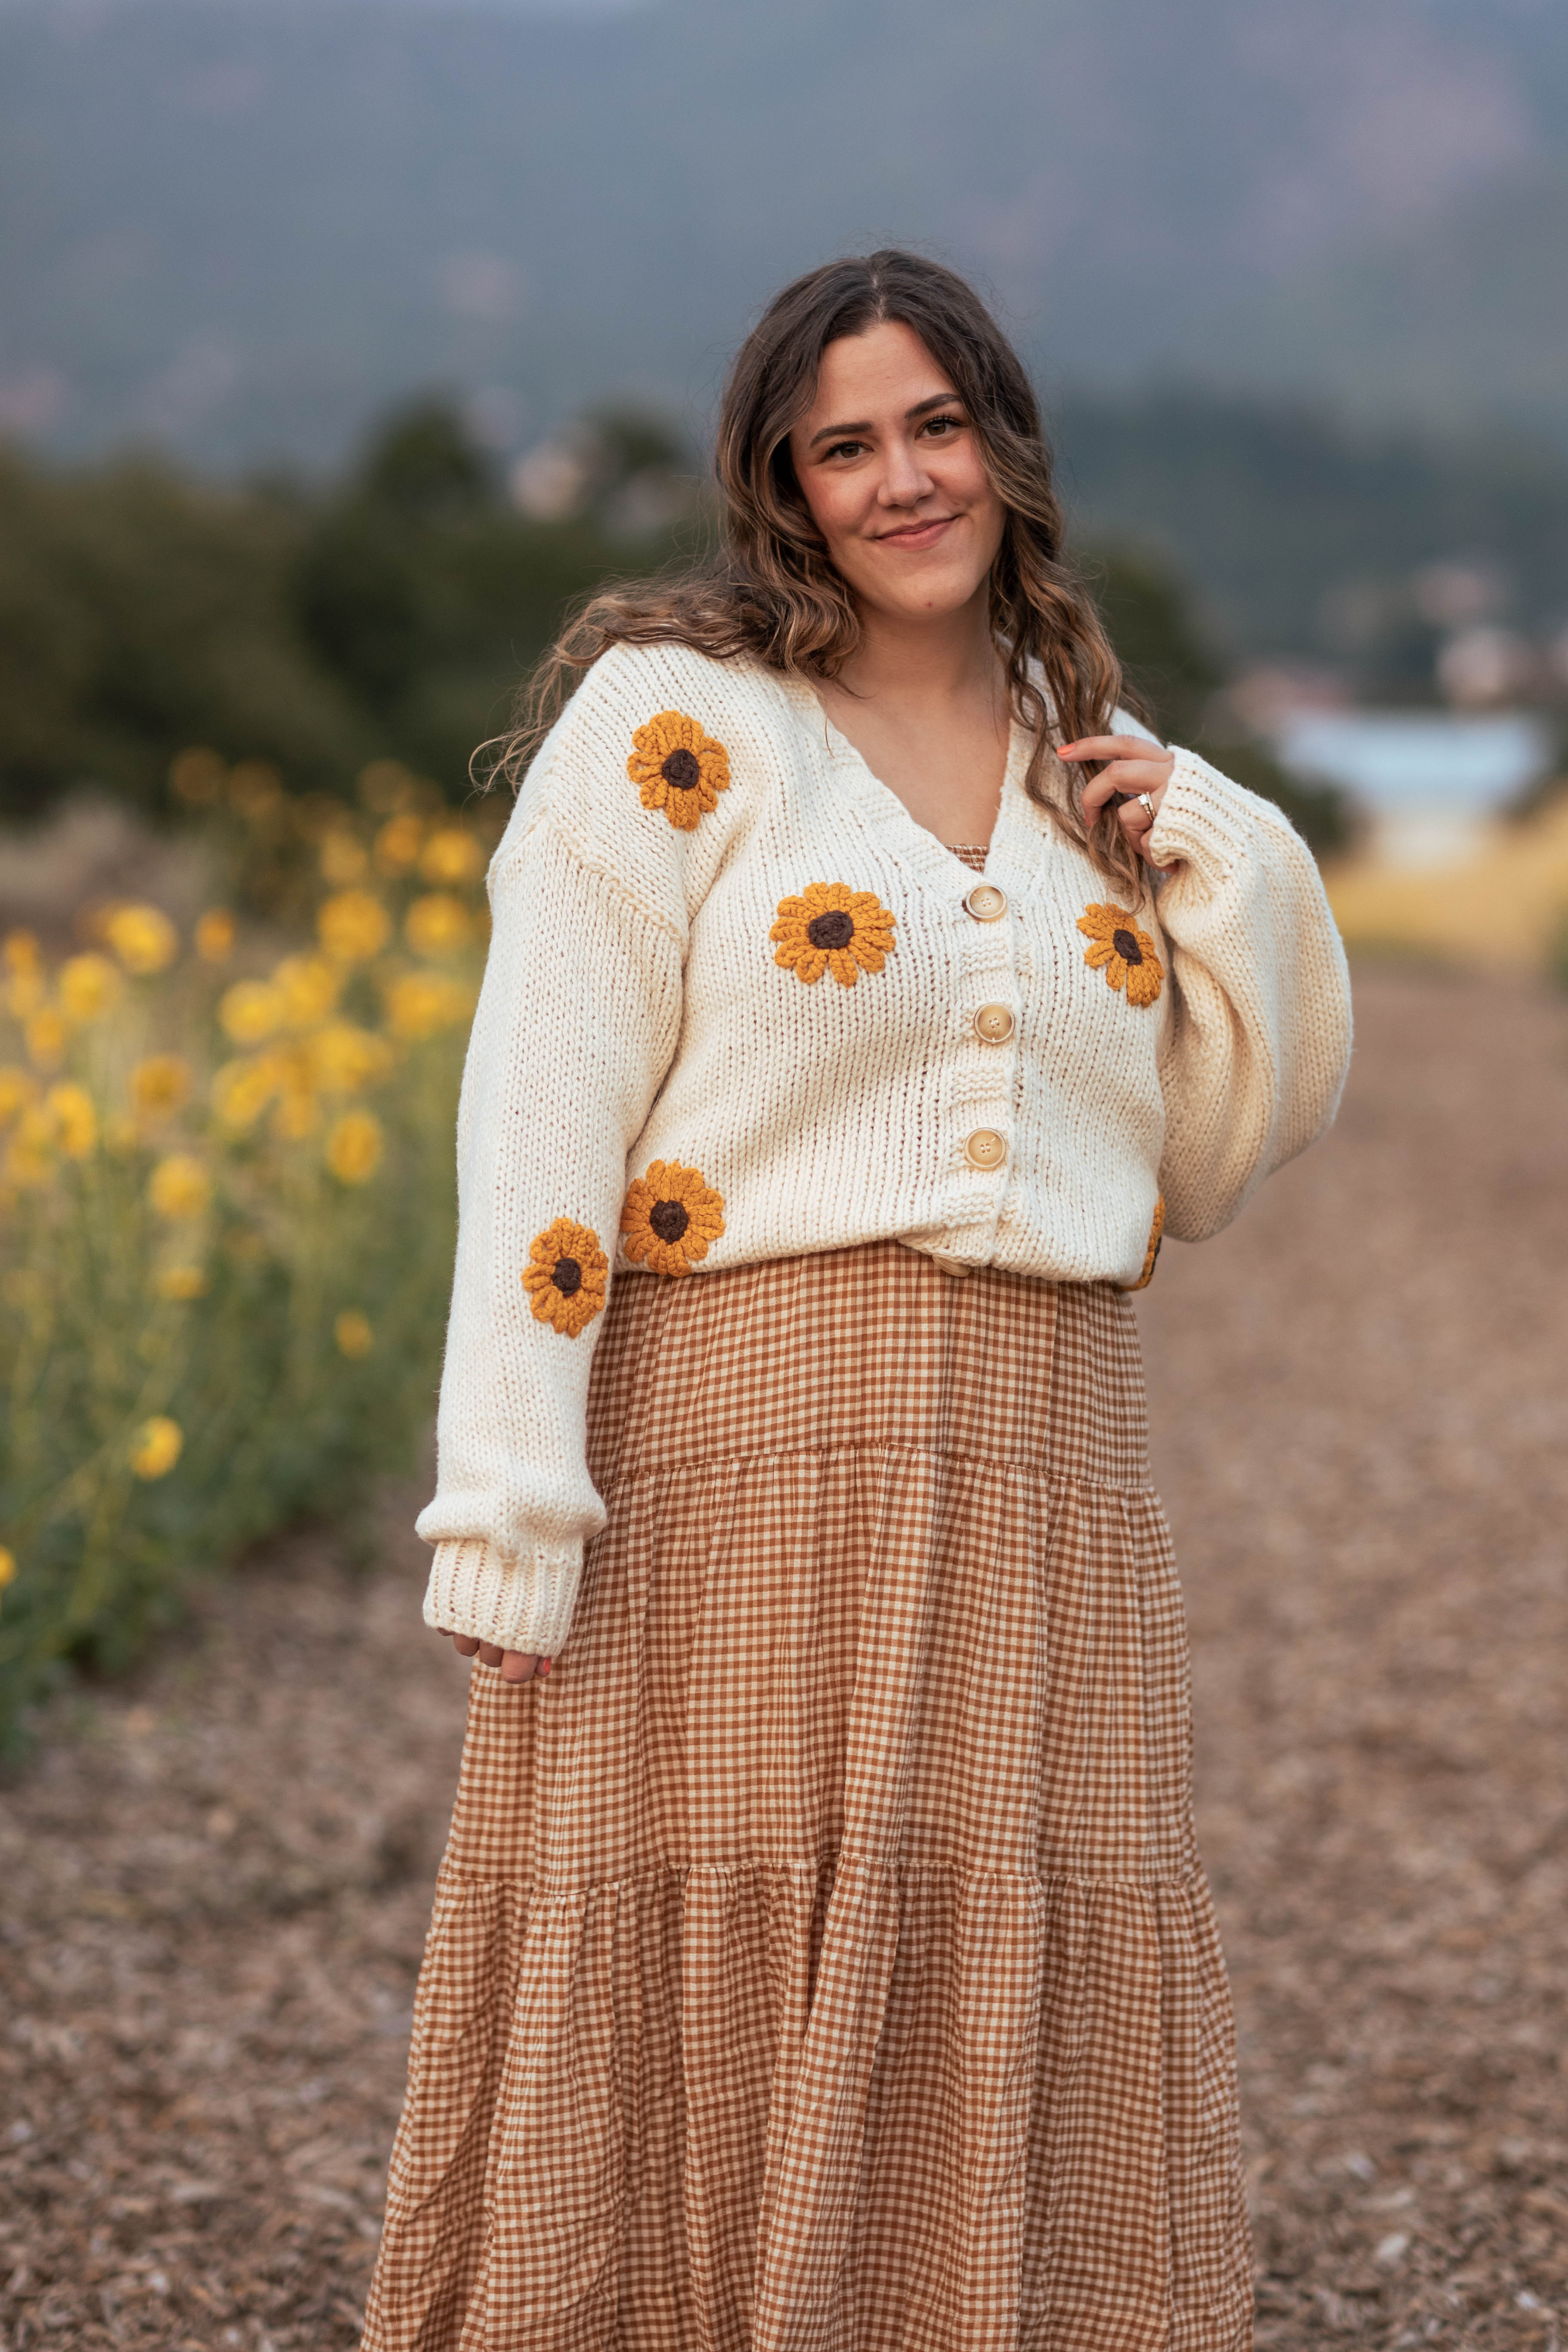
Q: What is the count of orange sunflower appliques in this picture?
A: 6